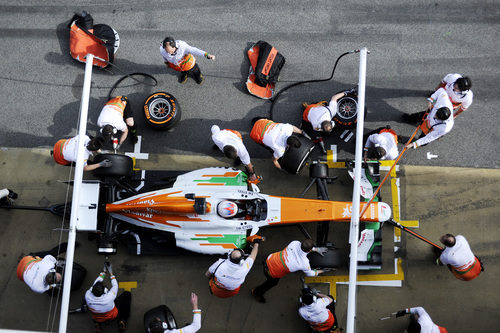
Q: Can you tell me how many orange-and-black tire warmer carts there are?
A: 2